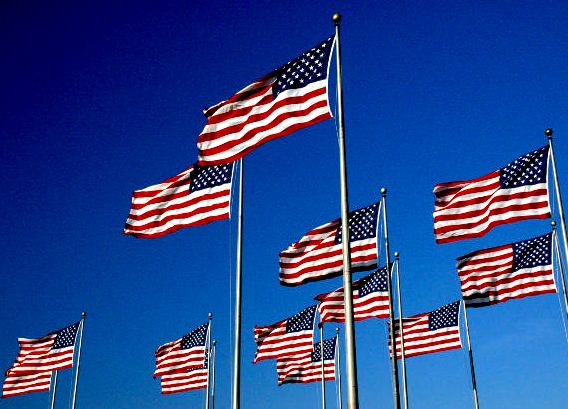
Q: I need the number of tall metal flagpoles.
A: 13